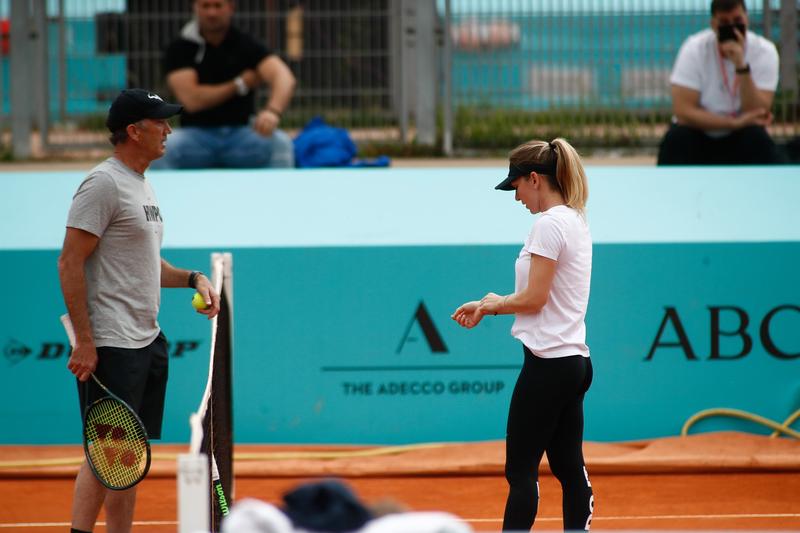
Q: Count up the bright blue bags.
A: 1